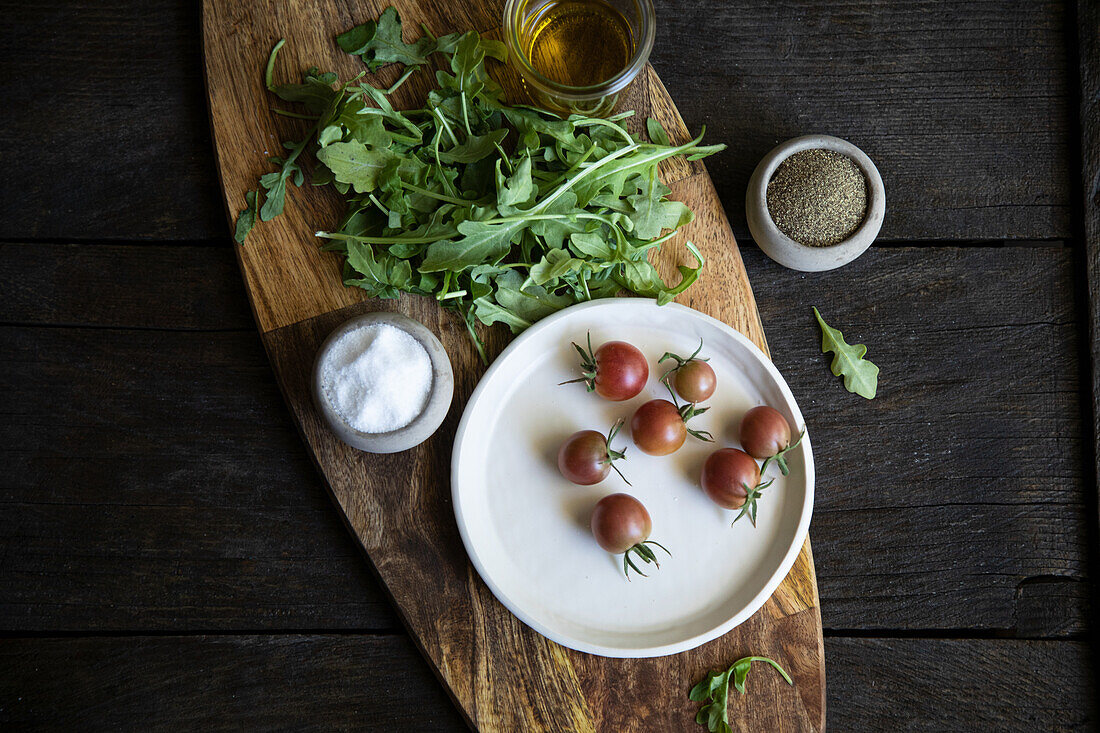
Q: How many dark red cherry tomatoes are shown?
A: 7